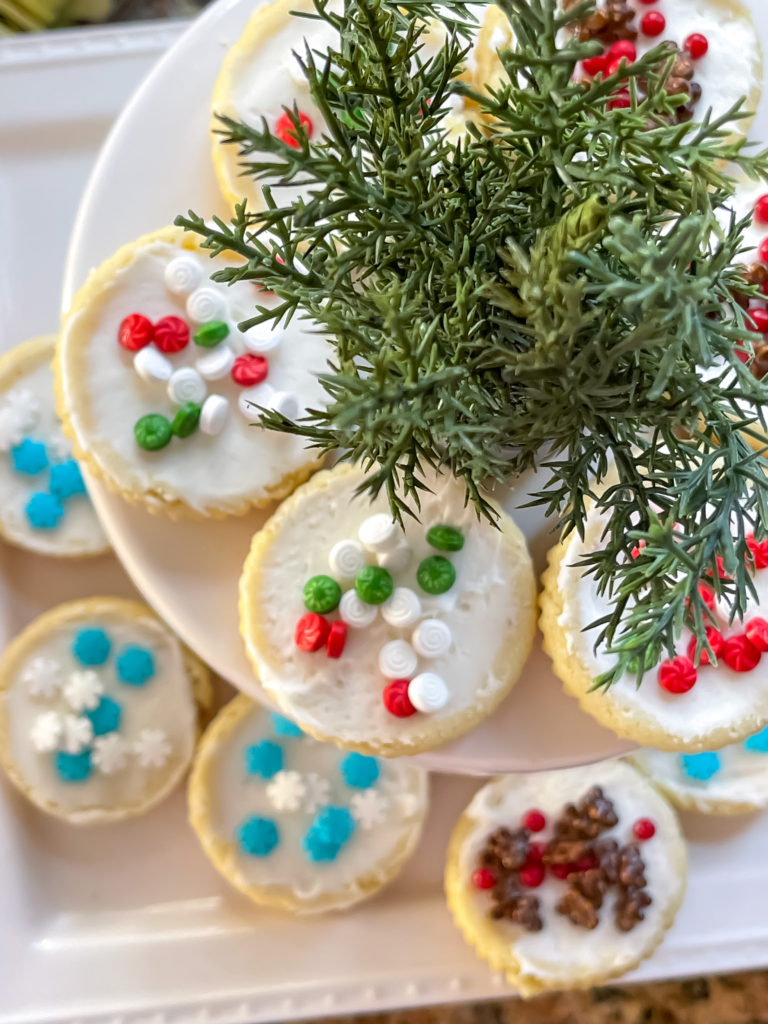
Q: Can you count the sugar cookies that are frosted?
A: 11